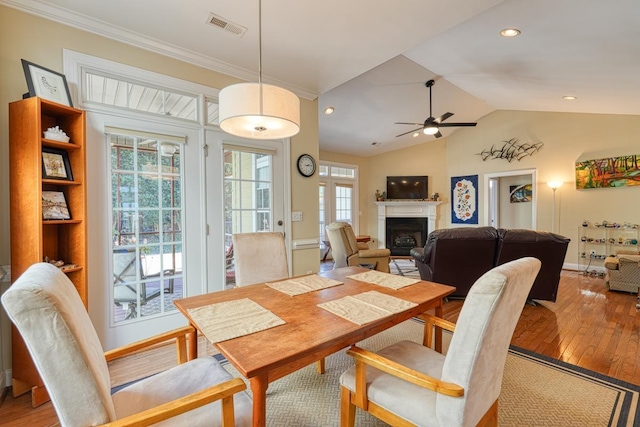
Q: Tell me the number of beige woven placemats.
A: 4